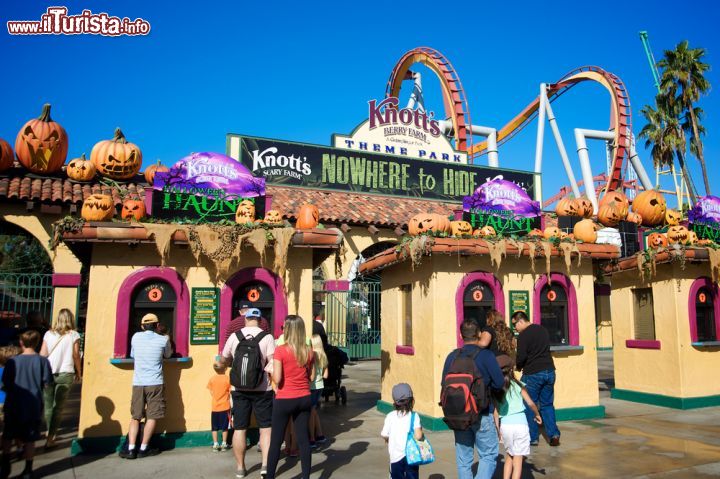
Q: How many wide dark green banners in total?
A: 1